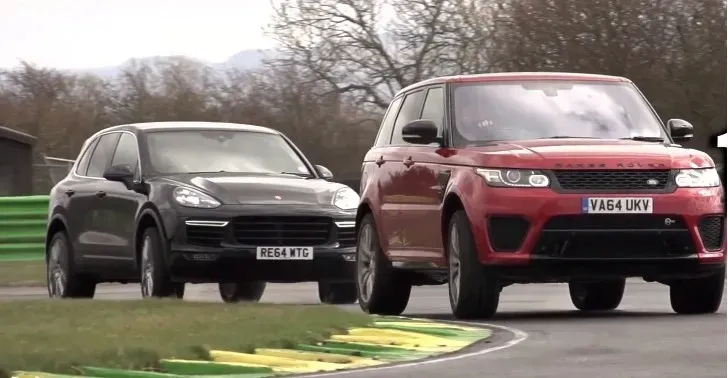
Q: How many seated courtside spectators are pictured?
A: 0